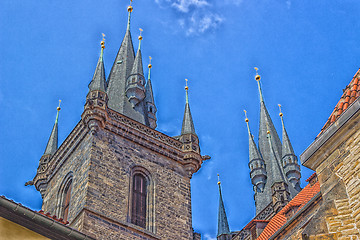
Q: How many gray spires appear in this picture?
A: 11